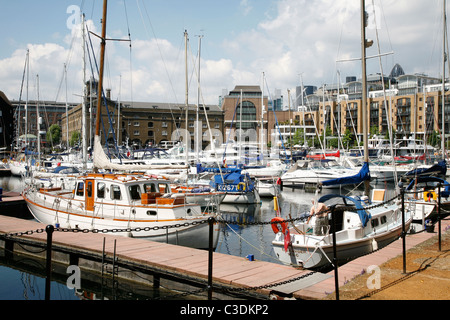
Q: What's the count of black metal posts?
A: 5